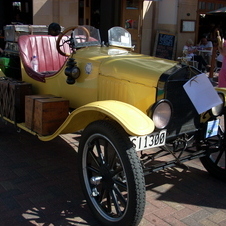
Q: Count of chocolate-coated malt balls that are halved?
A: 0